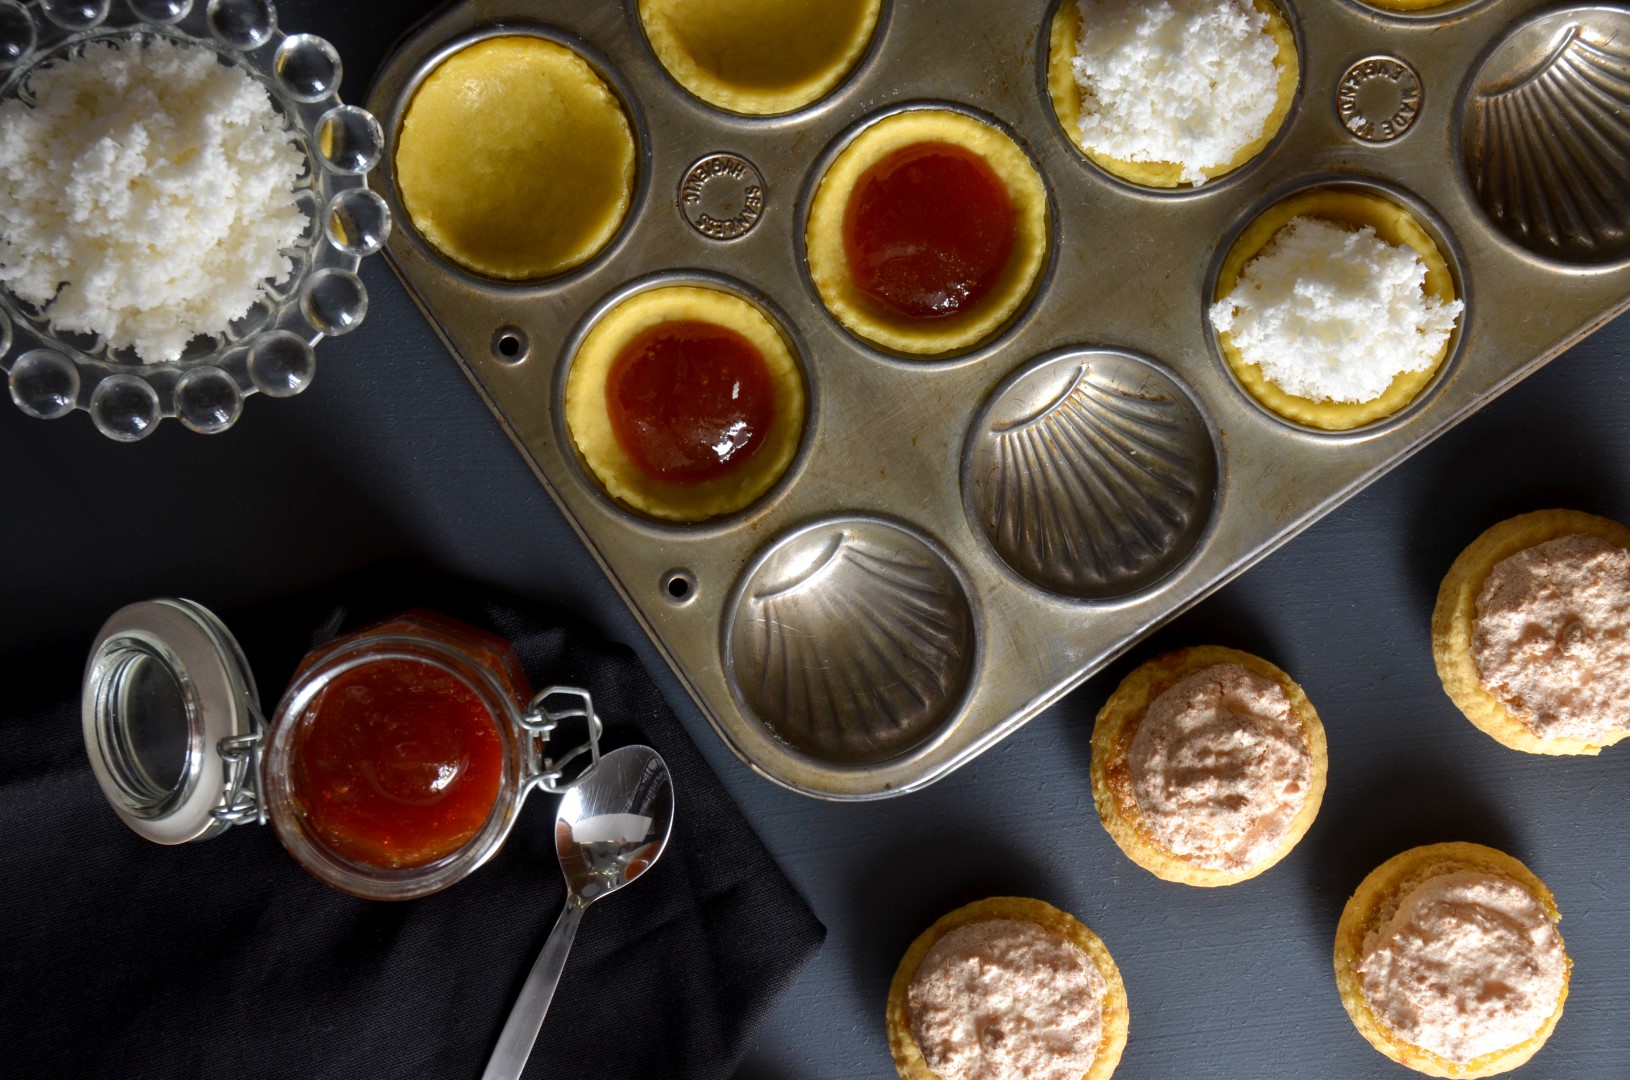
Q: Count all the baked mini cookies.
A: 4